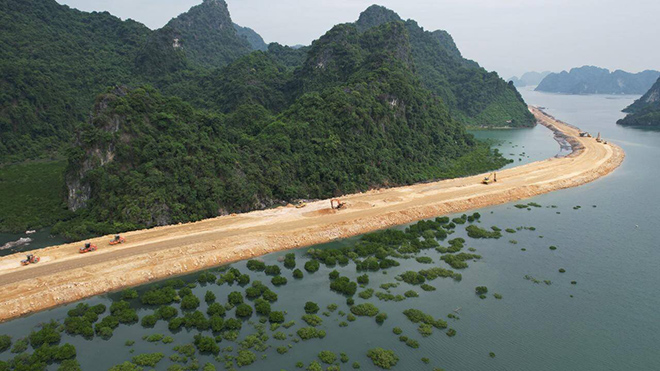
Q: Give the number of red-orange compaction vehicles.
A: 3